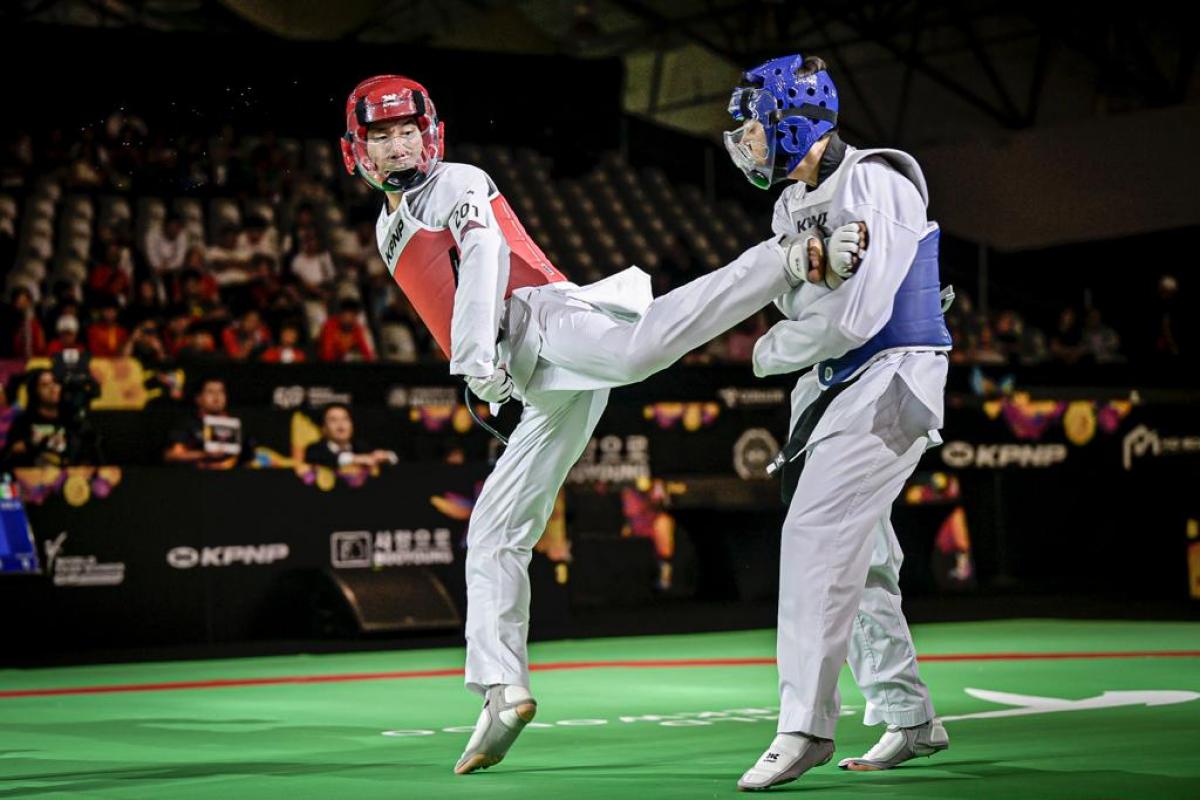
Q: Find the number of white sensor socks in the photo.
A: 4